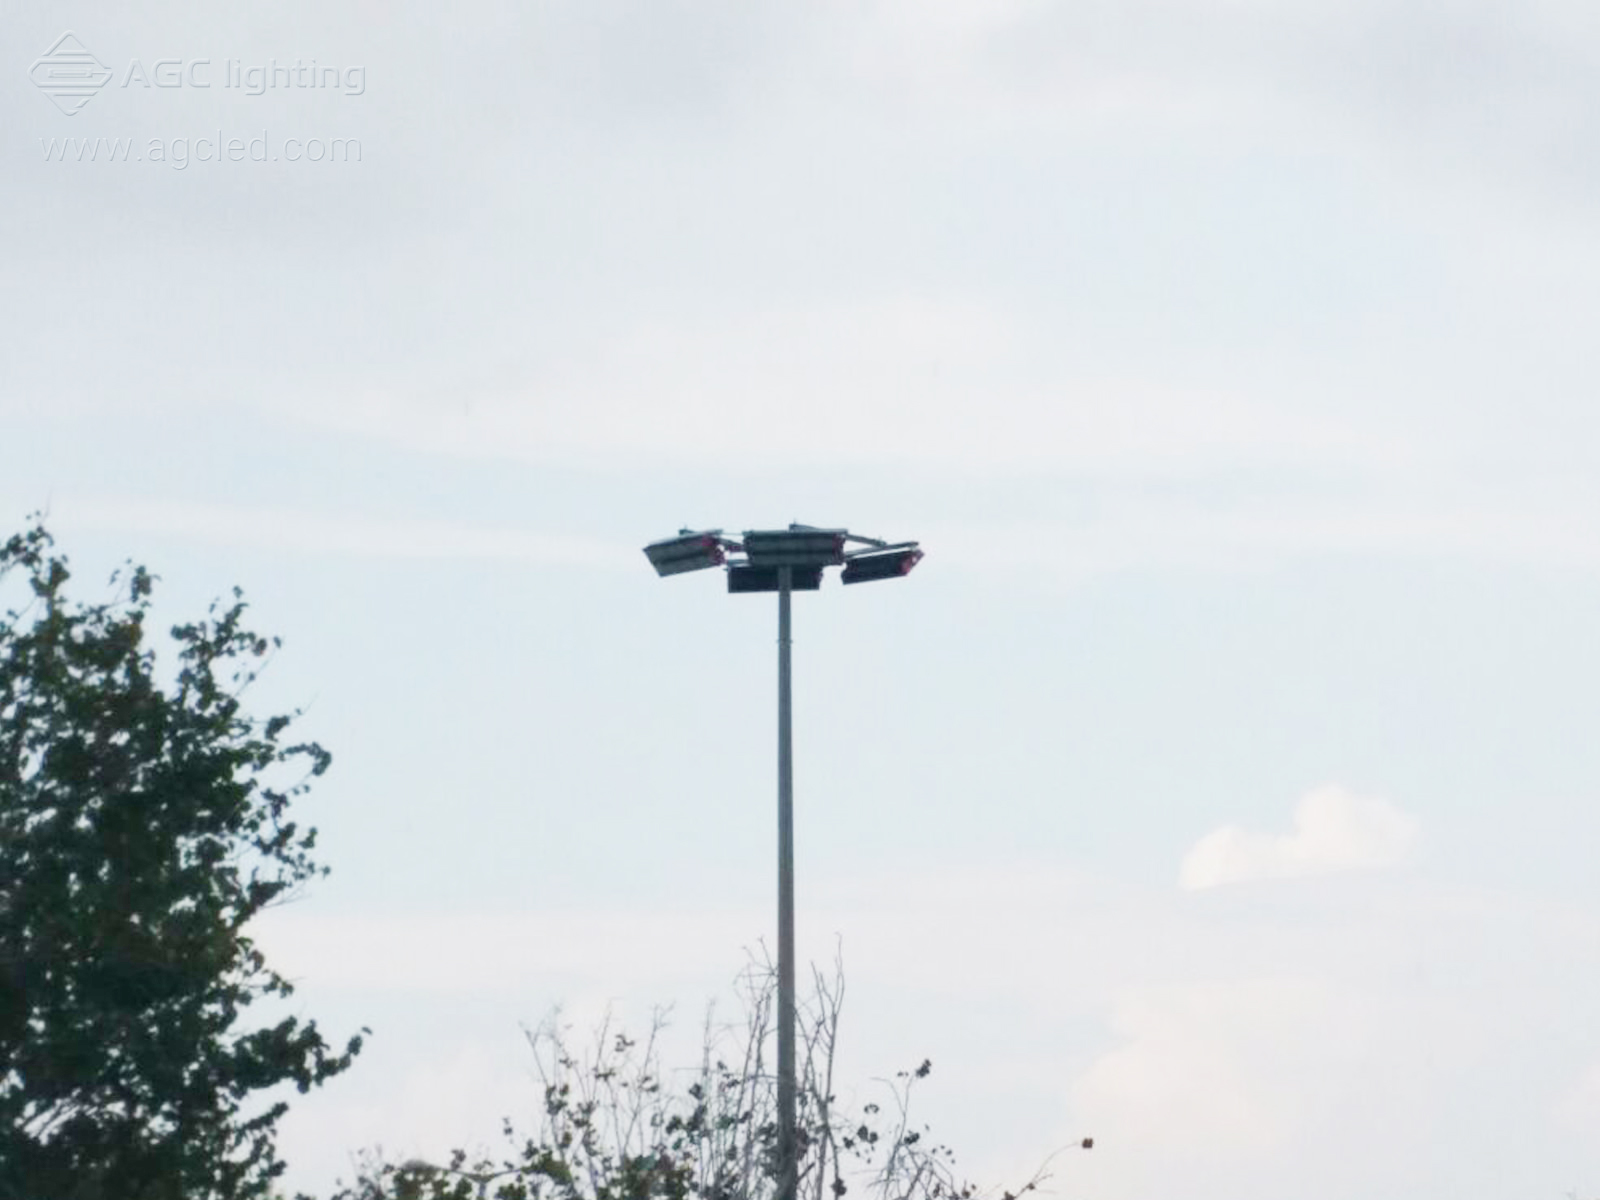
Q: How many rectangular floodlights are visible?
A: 4